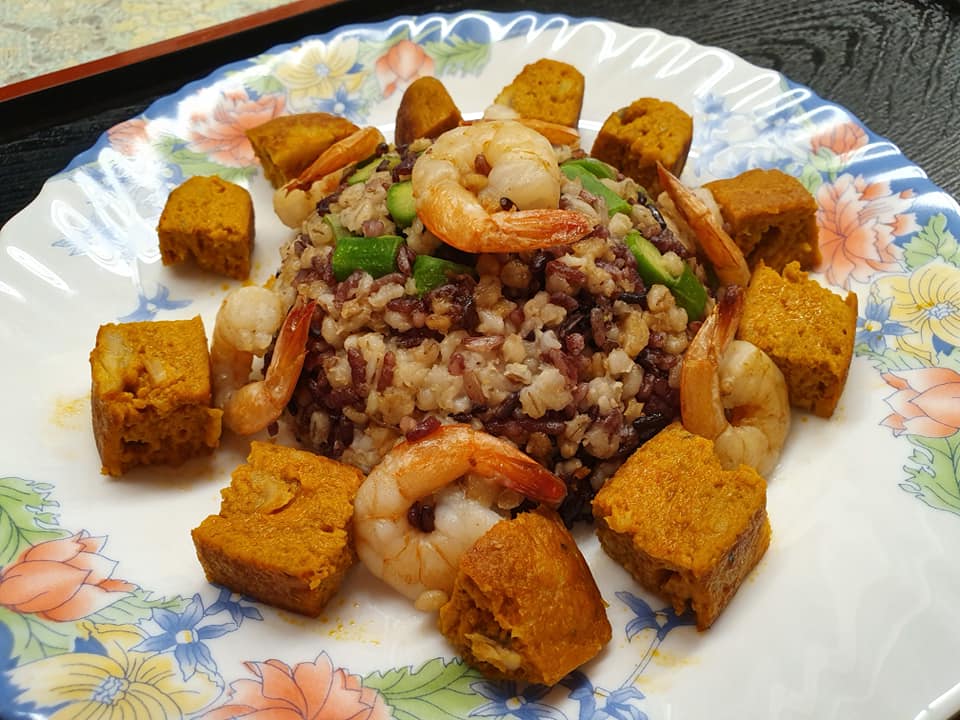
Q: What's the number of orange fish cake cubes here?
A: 11